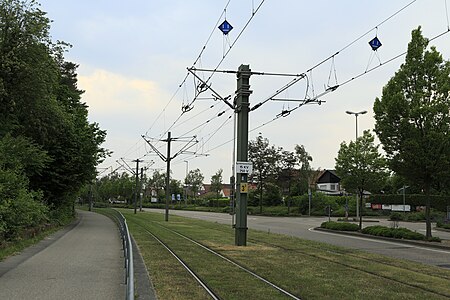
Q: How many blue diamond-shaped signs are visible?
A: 2